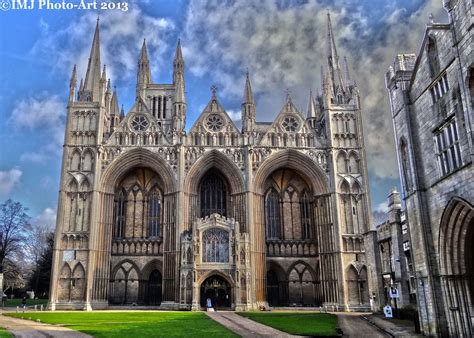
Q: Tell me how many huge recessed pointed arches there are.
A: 3